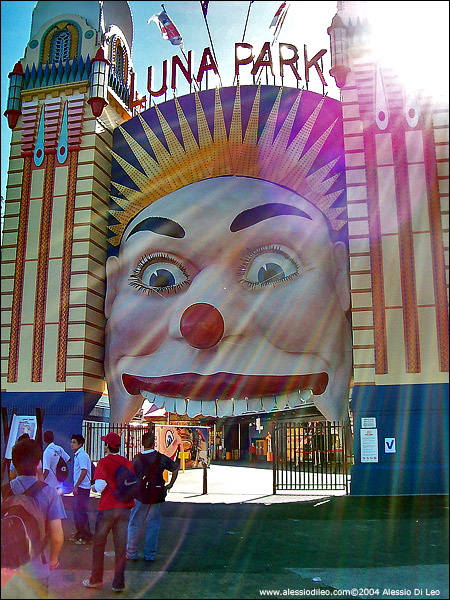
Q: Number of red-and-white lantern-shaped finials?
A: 3